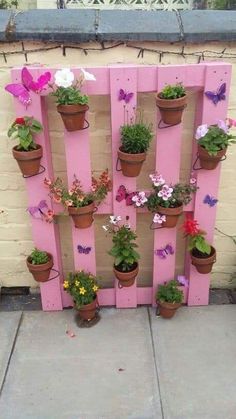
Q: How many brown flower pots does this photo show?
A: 12